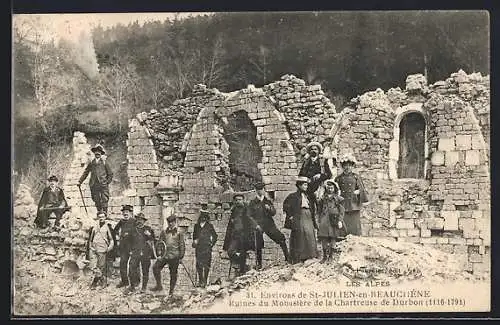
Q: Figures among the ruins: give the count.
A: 13